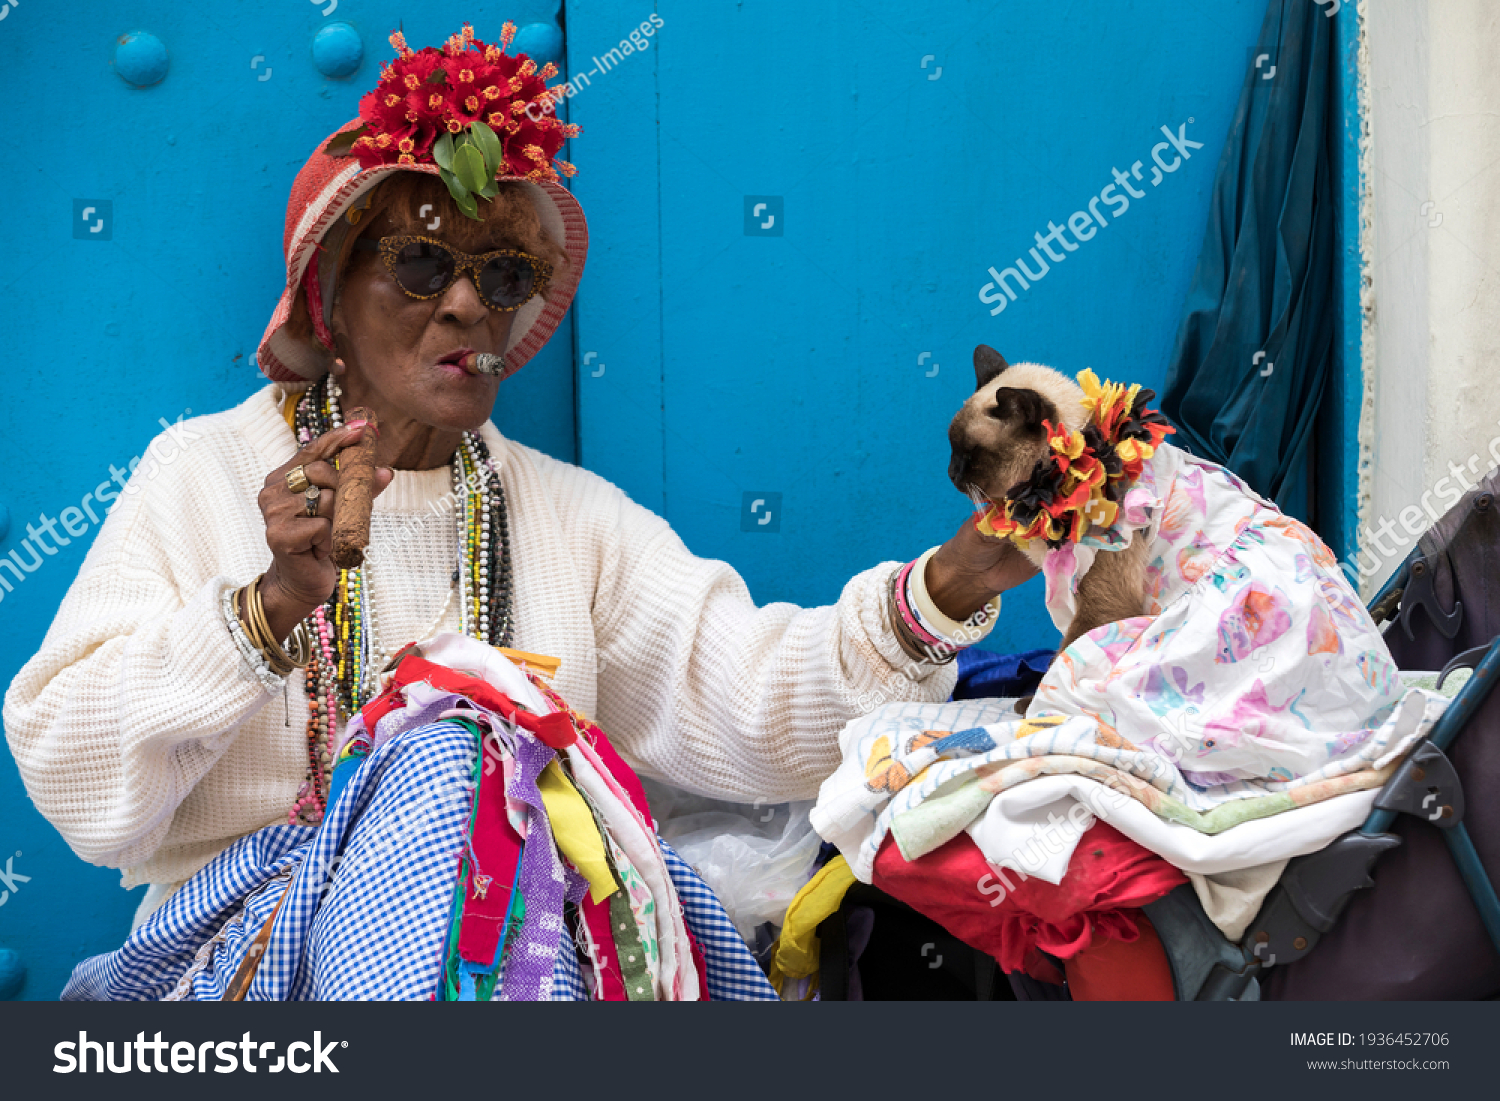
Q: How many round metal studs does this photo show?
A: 5